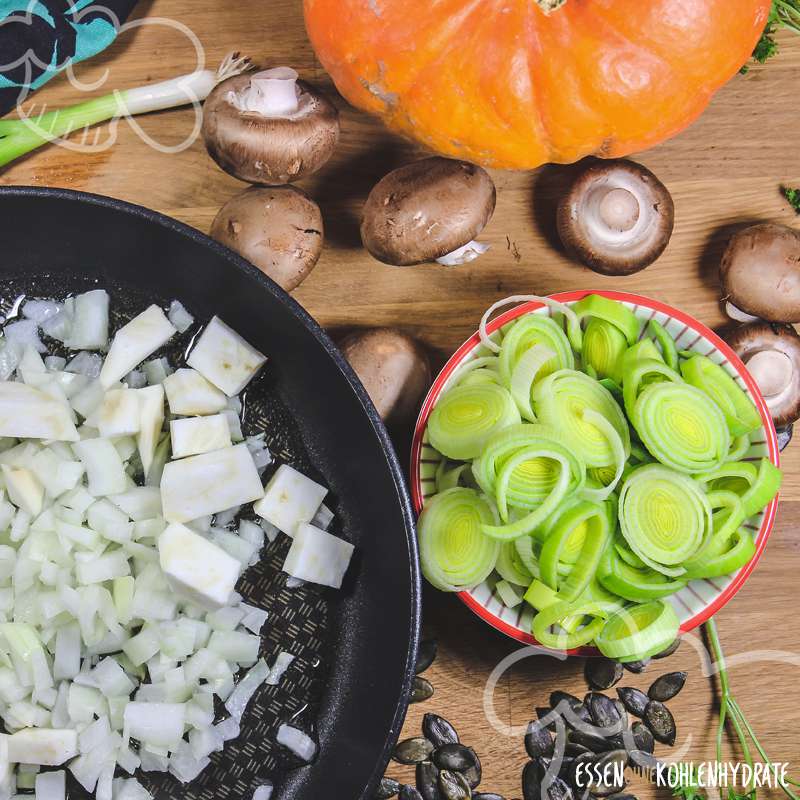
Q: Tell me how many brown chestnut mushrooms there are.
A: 7